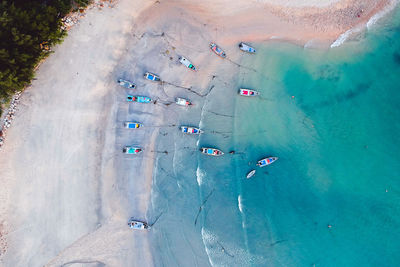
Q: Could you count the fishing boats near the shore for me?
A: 15